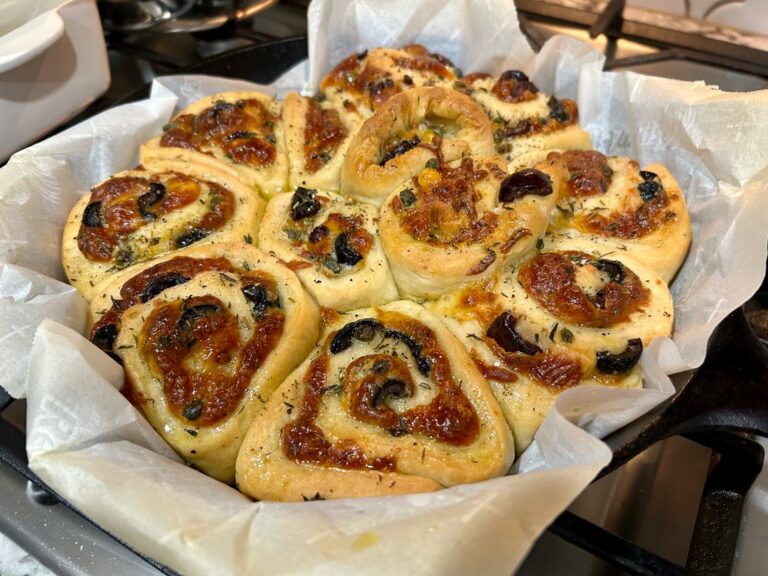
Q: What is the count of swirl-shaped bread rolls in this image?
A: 12